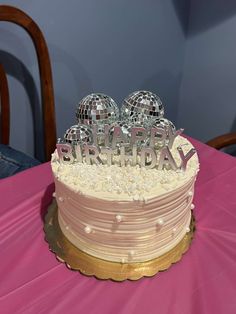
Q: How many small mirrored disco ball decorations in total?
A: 5